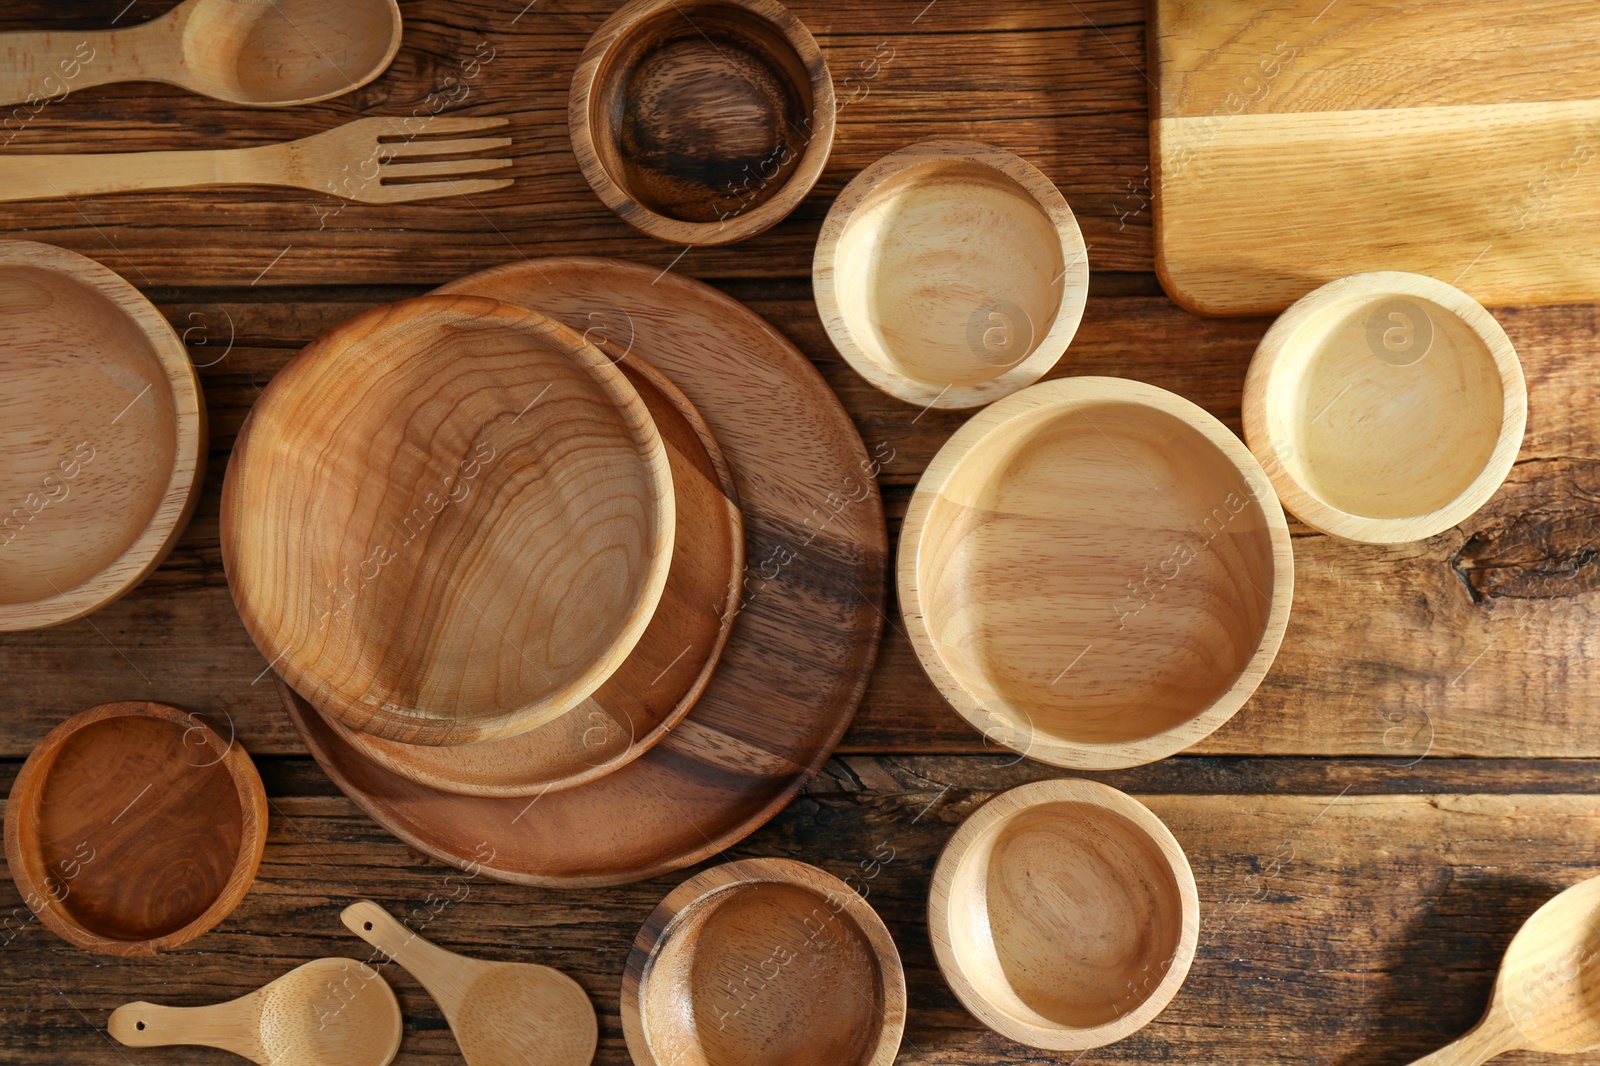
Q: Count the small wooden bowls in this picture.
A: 6